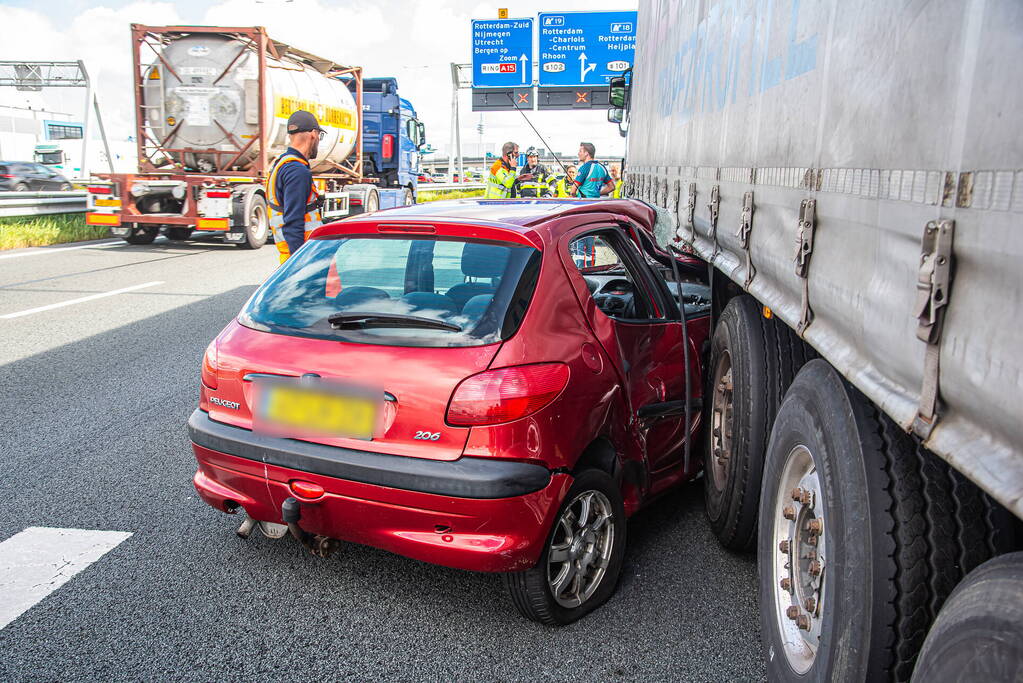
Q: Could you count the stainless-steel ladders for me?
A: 1